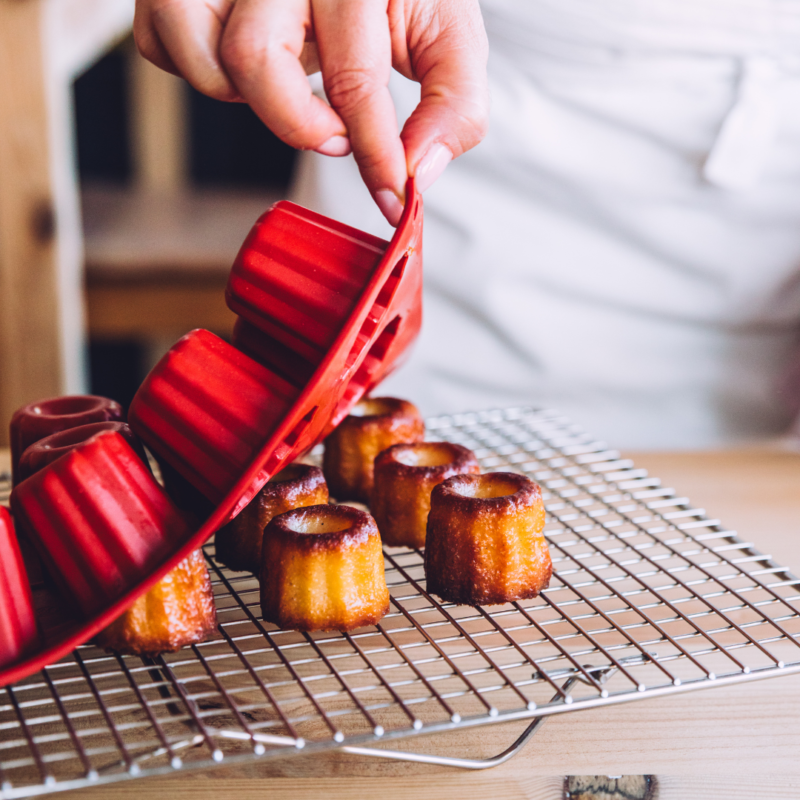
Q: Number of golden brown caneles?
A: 6